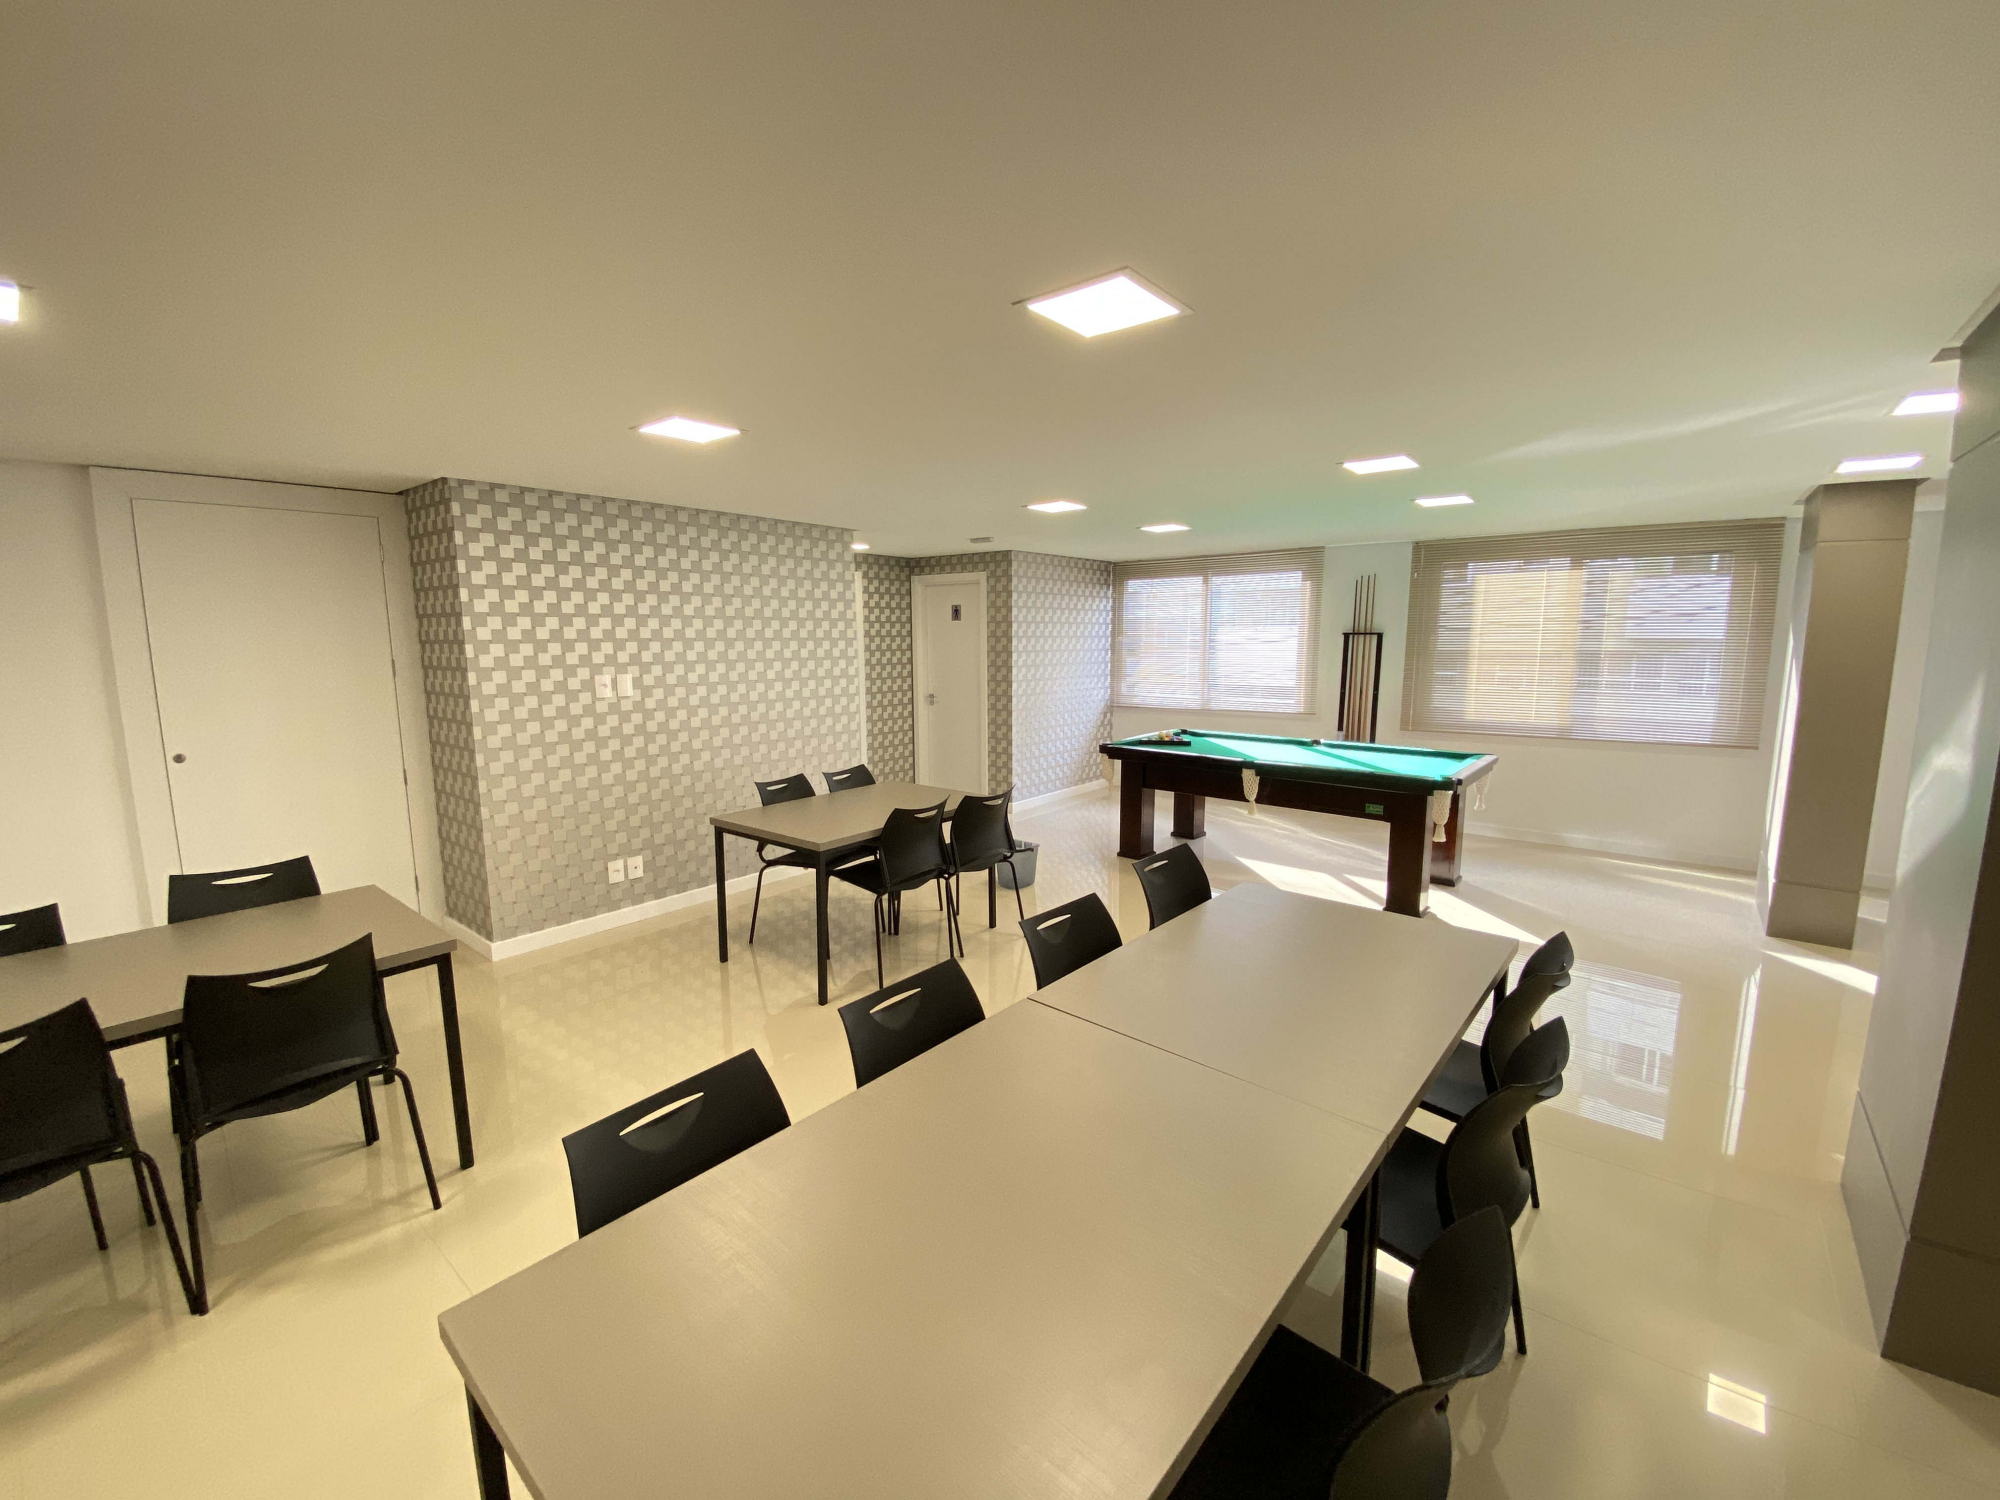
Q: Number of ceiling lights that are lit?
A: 10